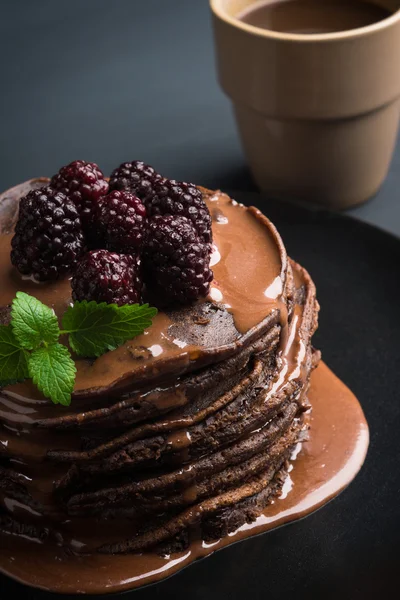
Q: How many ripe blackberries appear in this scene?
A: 7